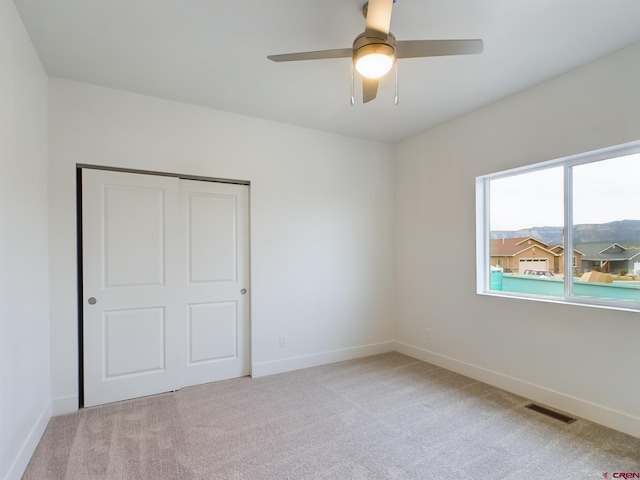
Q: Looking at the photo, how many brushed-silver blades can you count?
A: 4